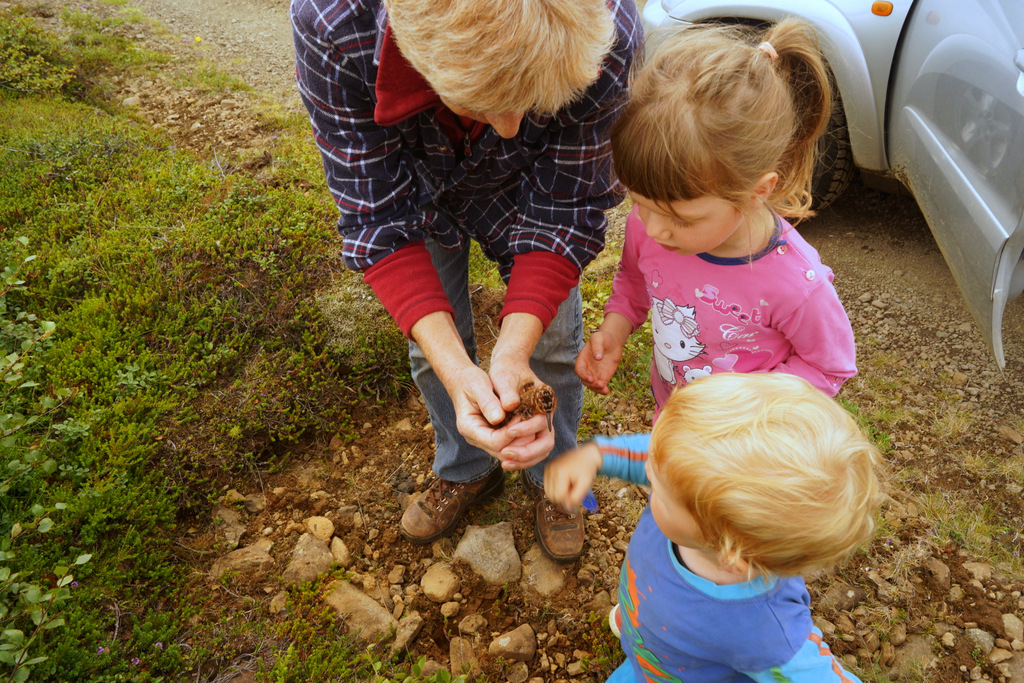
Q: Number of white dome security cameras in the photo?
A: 0